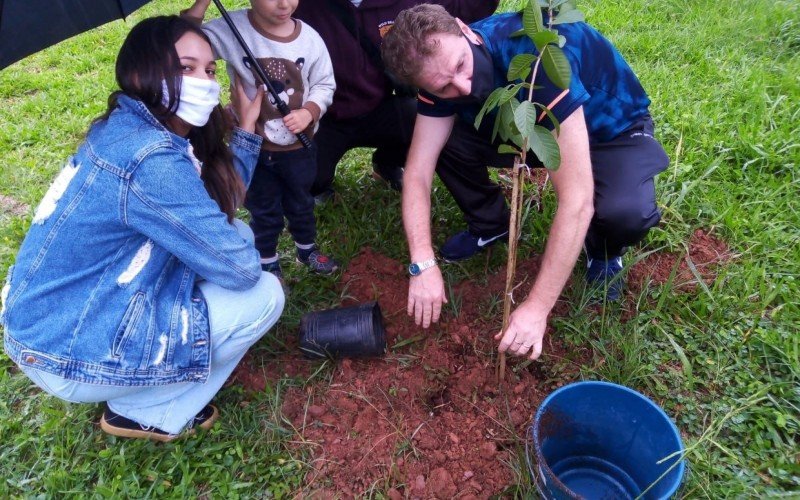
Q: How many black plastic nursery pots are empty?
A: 1